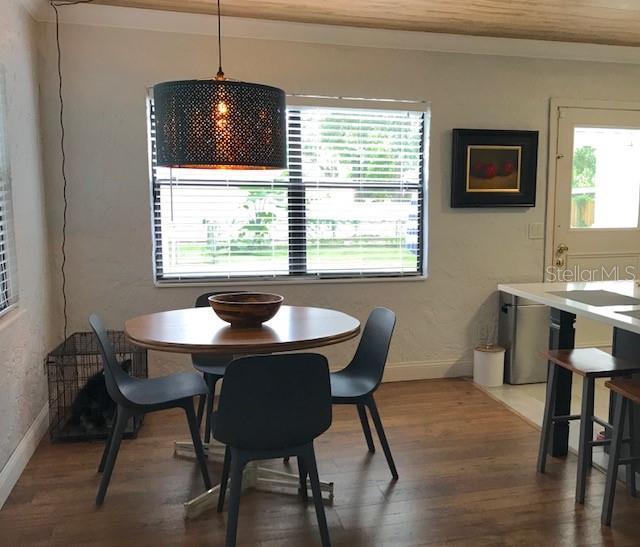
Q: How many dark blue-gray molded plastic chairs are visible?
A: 4